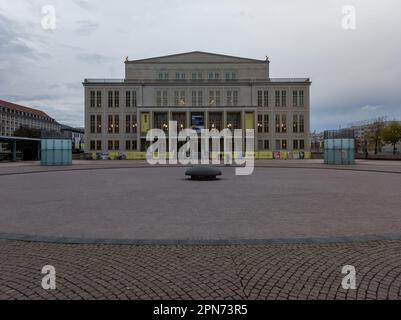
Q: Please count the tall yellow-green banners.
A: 2